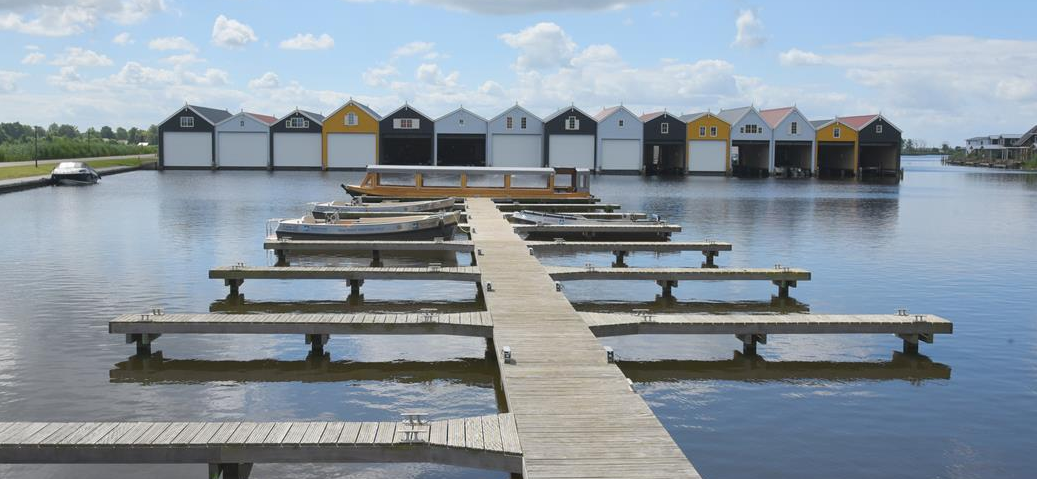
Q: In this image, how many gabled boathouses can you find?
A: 15